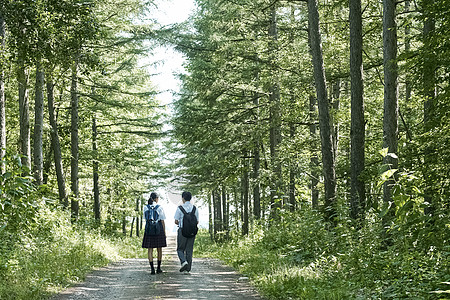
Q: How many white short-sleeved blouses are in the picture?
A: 2